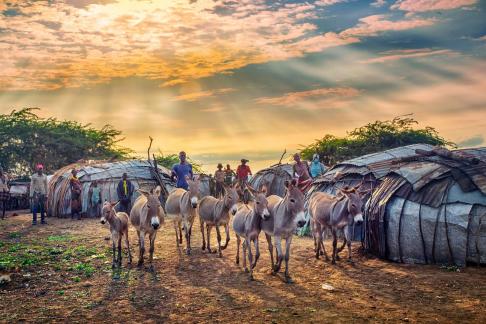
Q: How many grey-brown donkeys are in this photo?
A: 7